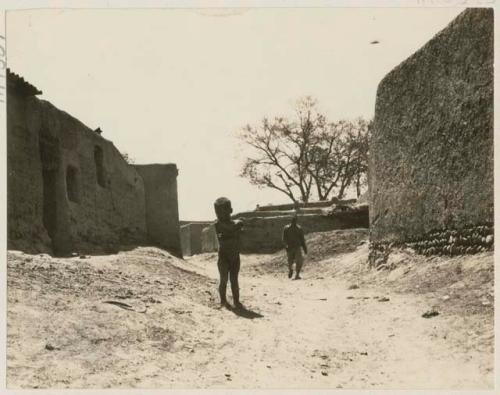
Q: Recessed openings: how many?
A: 3